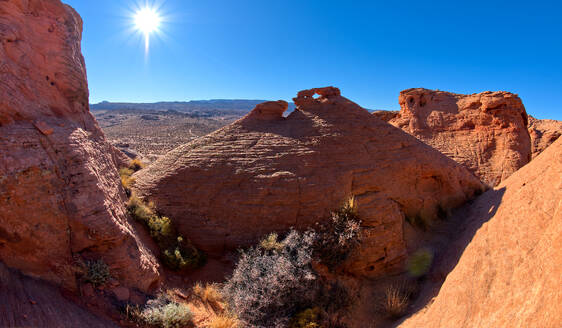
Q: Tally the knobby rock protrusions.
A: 2